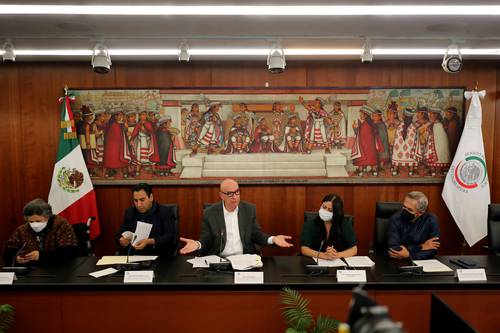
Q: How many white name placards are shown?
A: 5